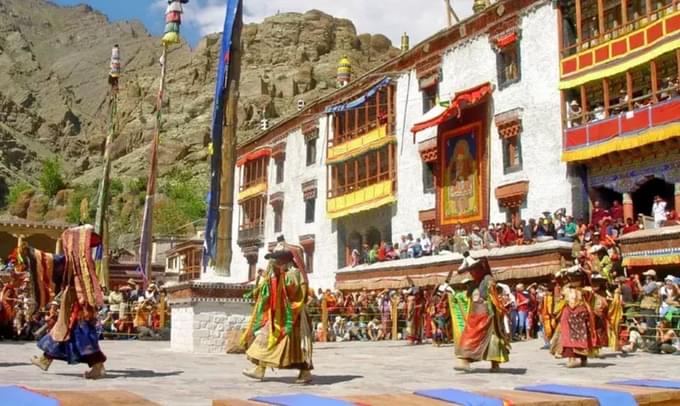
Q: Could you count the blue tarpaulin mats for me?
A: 5